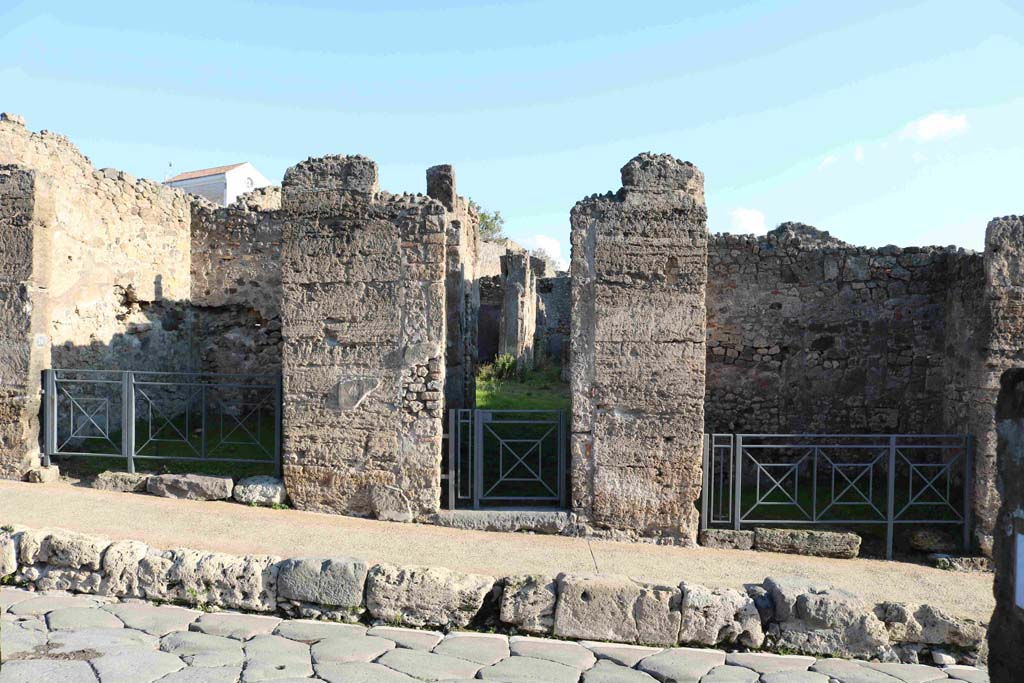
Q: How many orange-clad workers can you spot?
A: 0